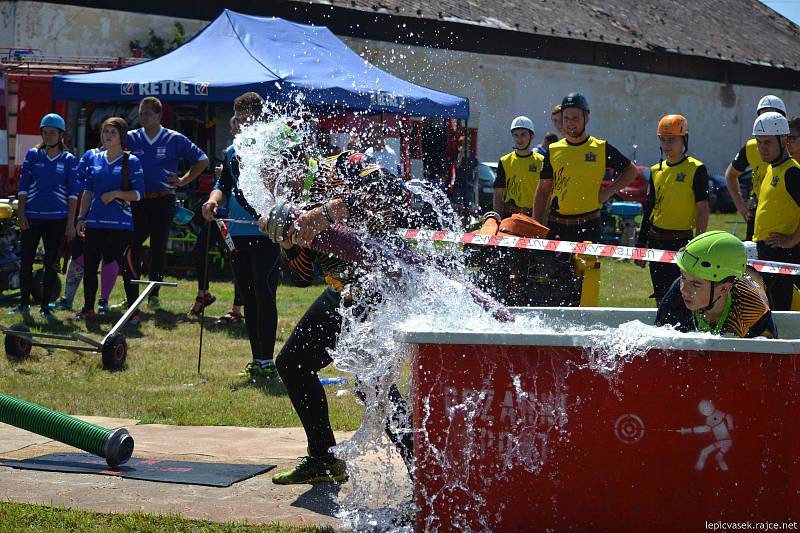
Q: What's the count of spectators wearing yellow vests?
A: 5